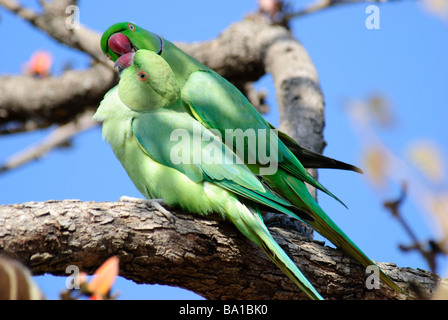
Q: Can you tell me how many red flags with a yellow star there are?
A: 0